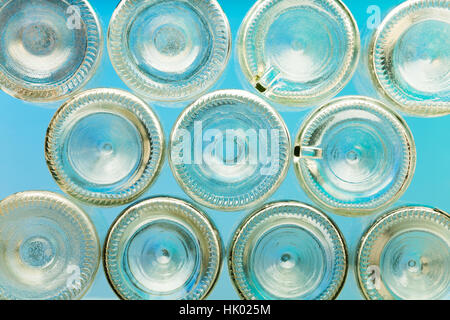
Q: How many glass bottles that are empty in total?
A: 11